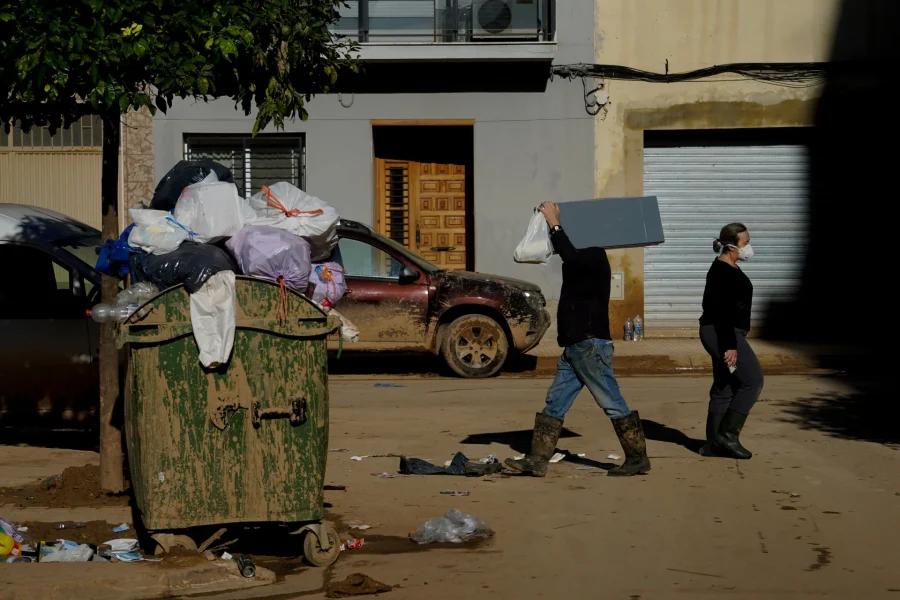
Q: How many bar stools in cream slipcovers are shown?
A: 0